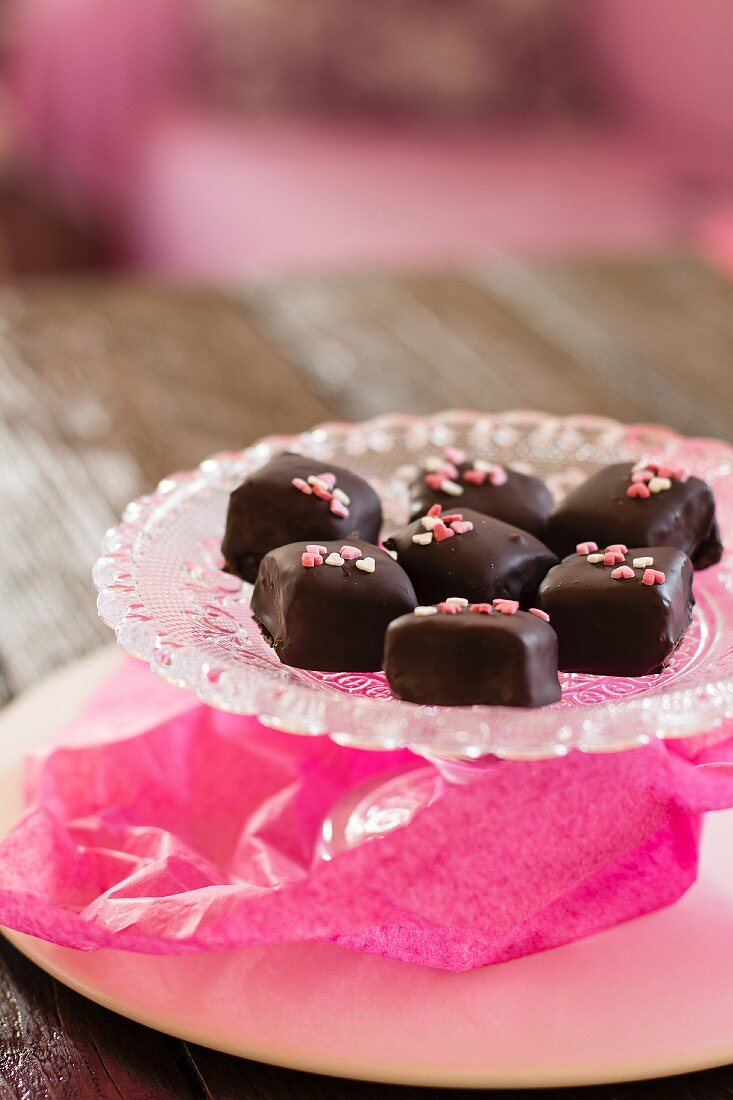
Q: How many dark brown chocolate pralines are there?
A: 7